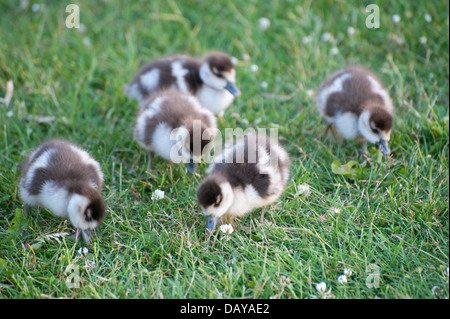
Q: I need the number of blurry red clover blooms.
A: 0